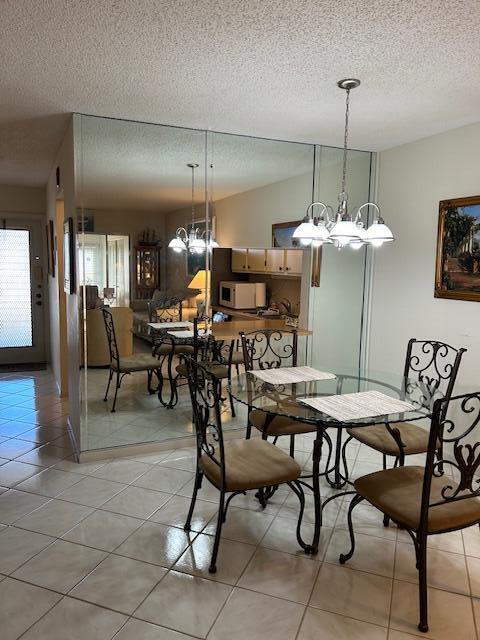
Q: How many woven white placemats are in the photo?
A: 2